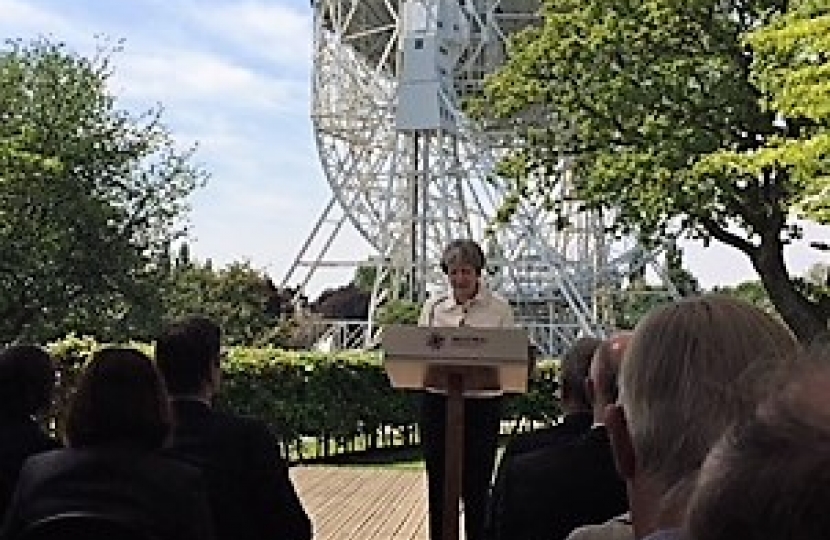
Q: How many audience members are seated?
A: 7